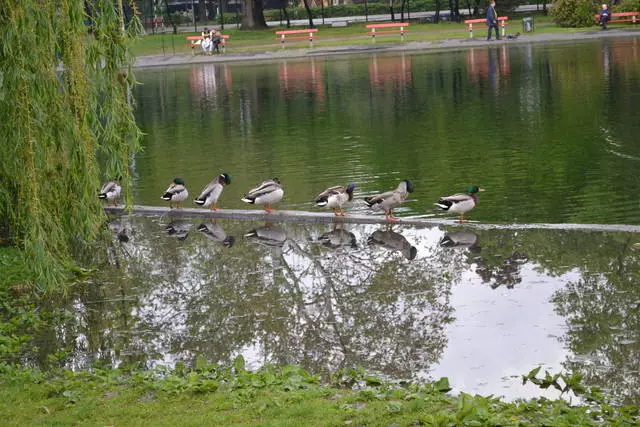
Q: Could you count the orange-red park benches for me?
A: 5